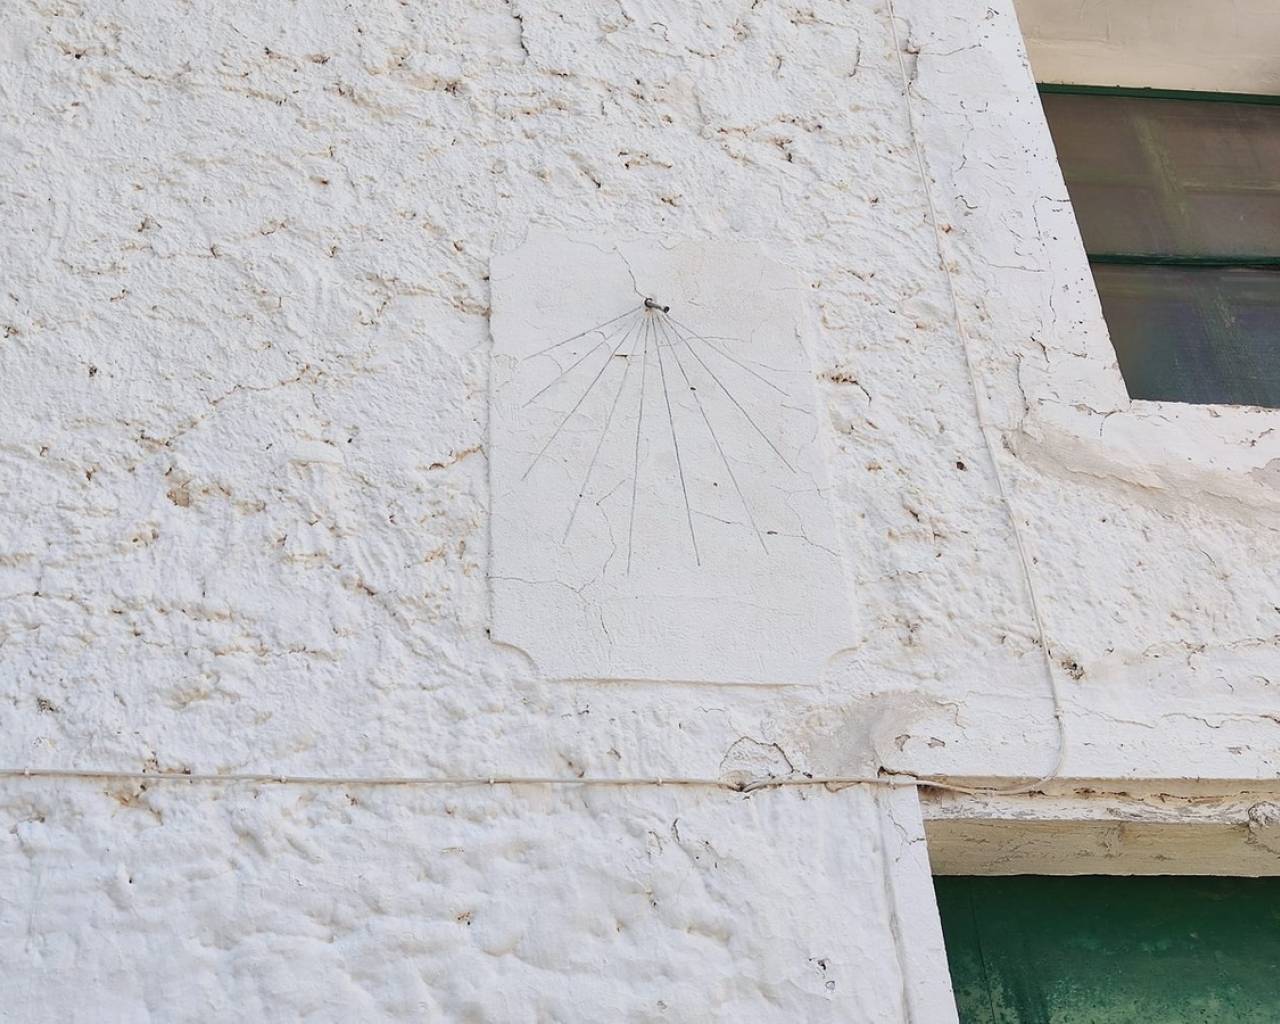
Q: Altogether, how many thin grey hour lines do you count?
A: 9